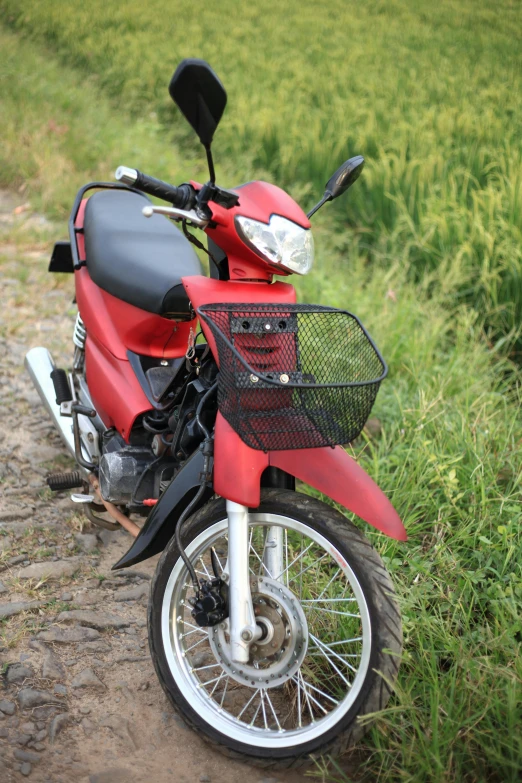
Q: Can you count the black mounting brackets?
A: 2